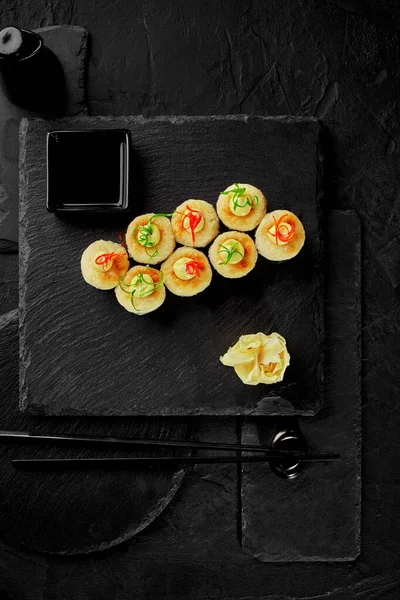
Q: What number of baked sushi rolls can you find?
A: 8